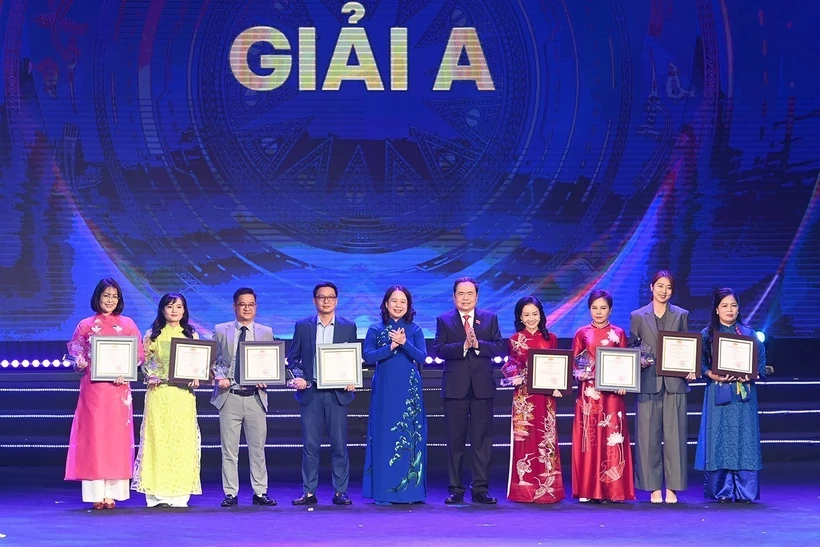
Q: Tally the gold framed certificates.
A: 0